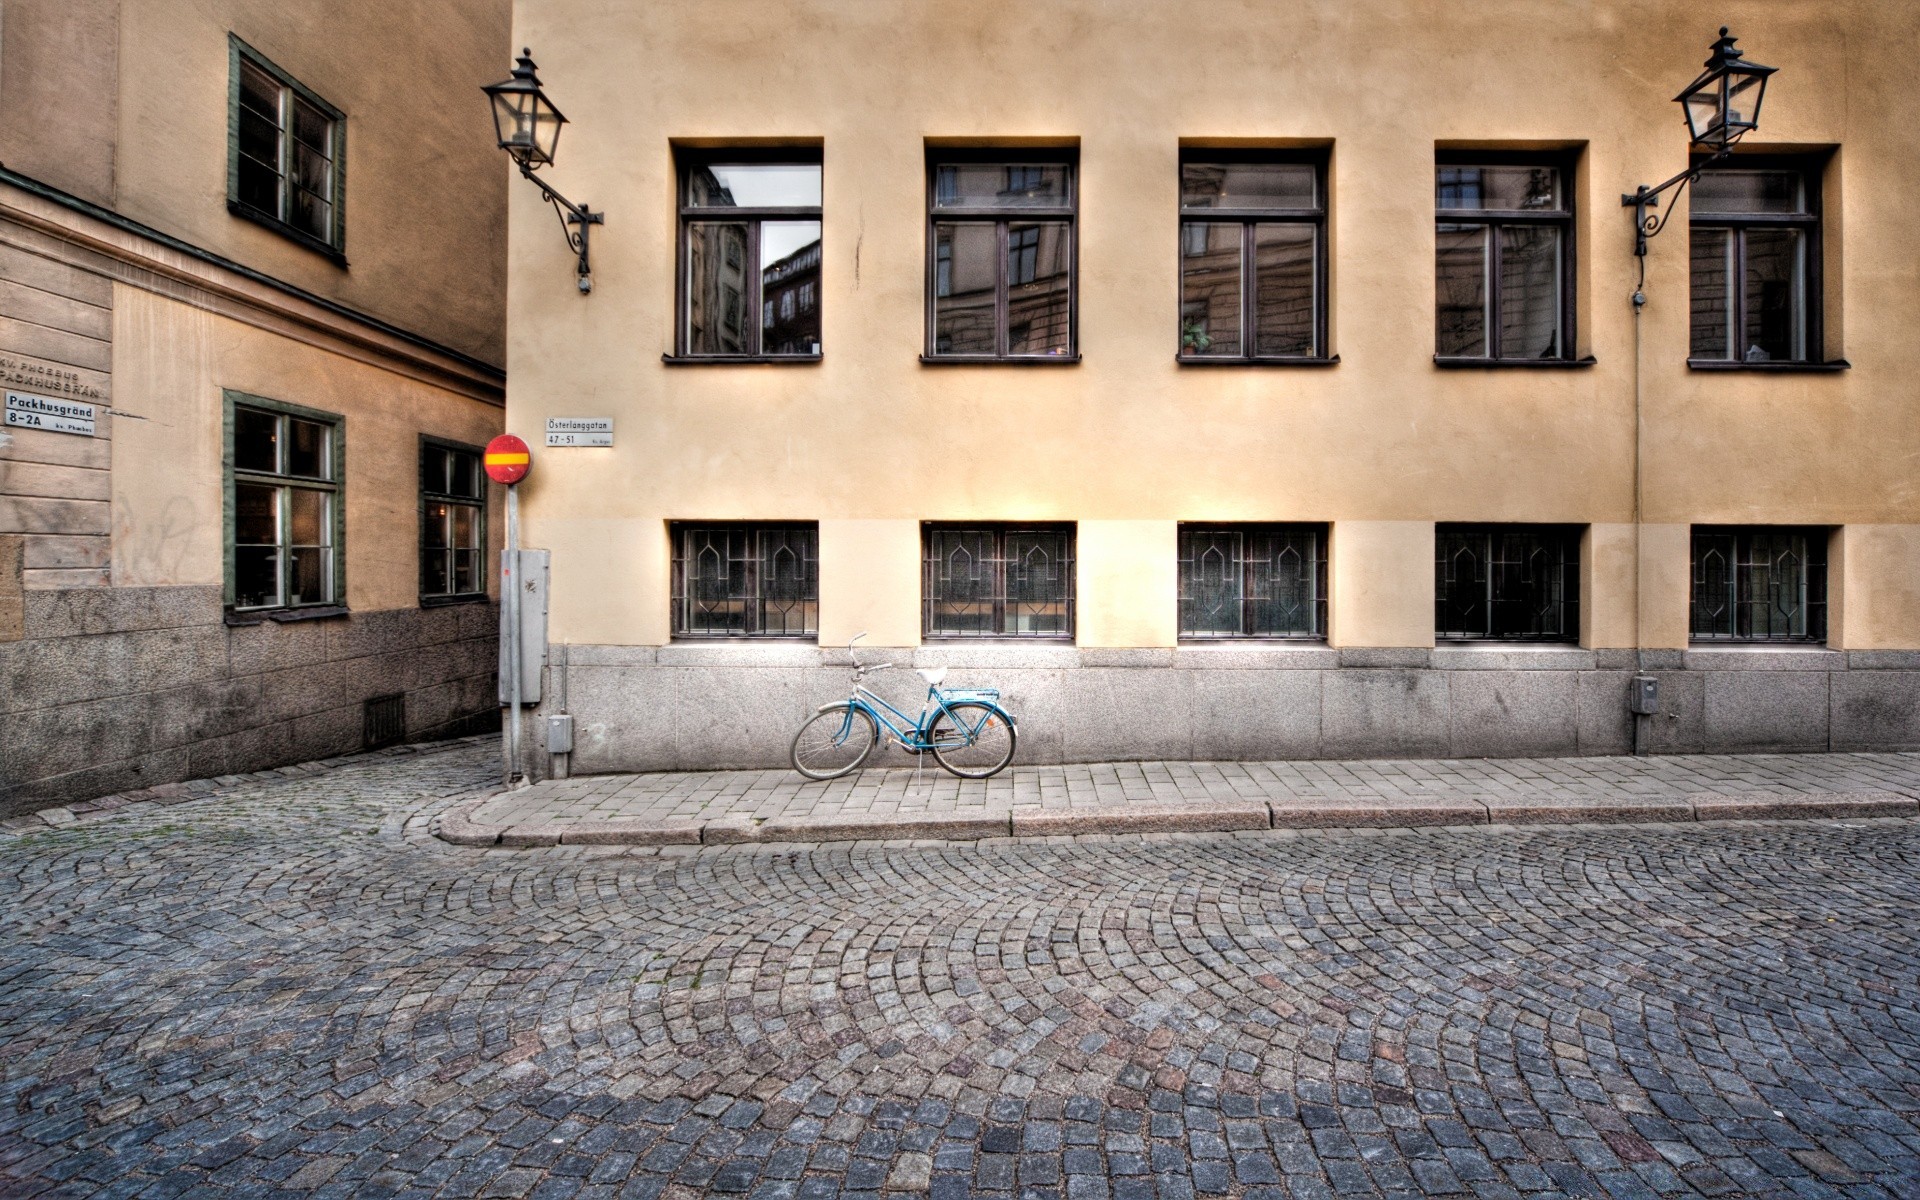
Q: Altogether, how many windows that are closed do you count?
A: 13